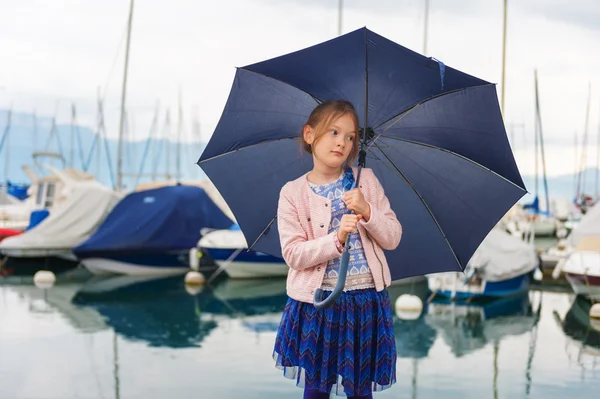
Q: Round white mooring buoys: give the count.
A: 4